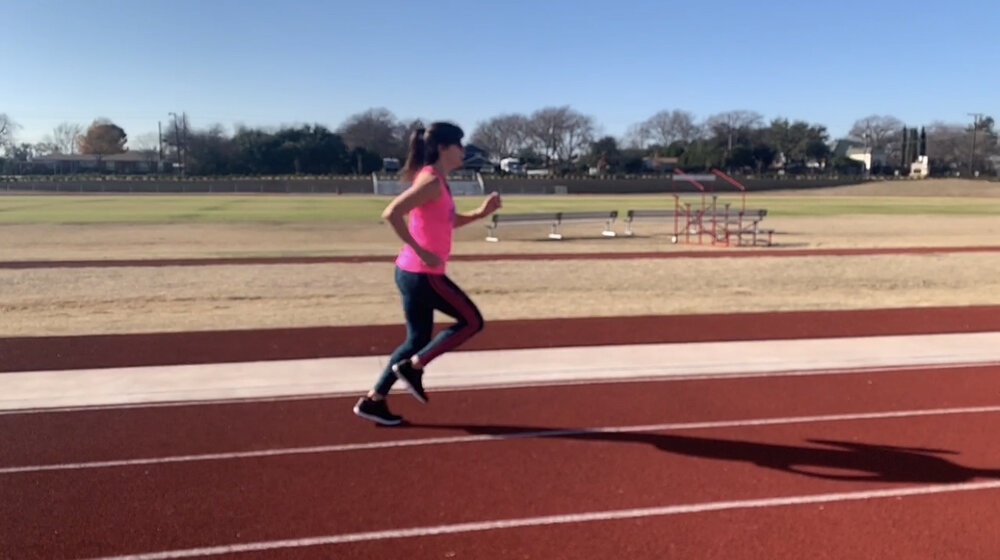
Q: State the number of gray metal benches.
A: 2